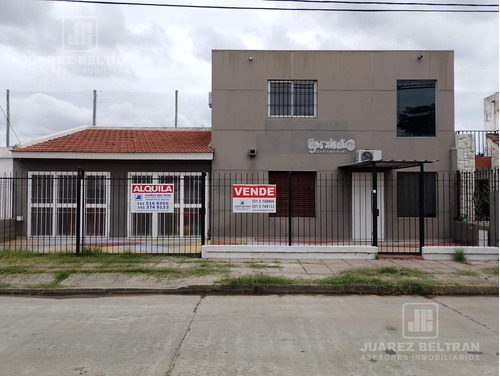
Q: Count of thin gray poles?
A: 3